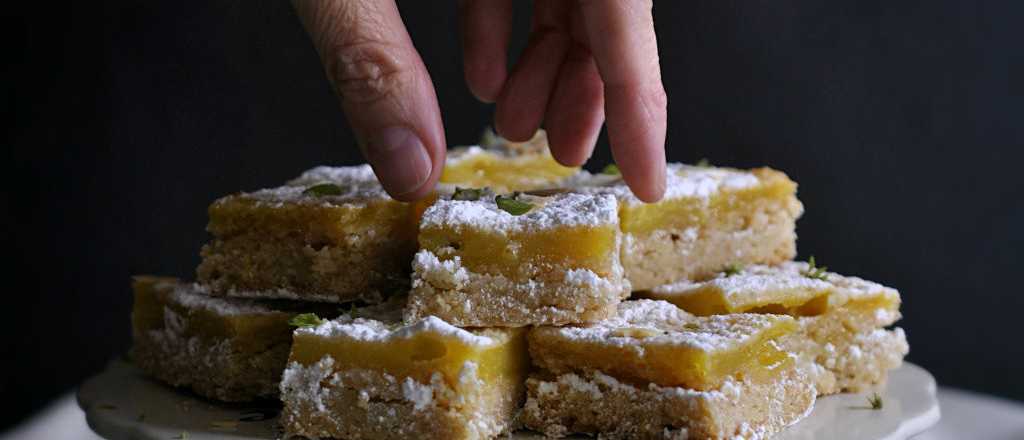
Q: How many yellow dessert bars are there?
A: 8